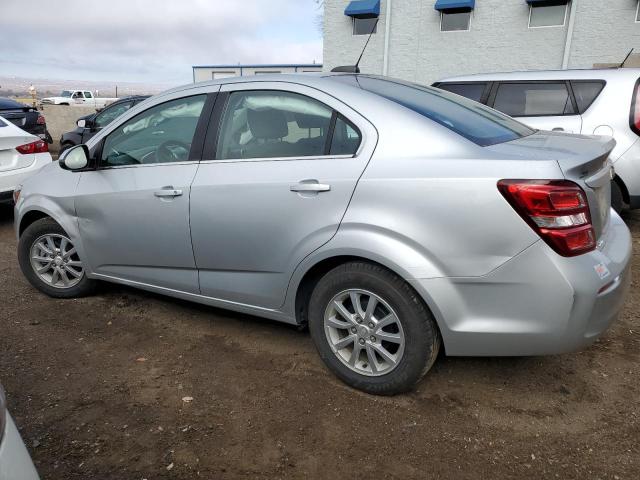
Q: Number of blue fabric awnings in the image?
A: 3